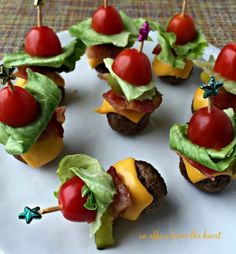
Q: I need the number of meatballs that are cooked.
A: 8